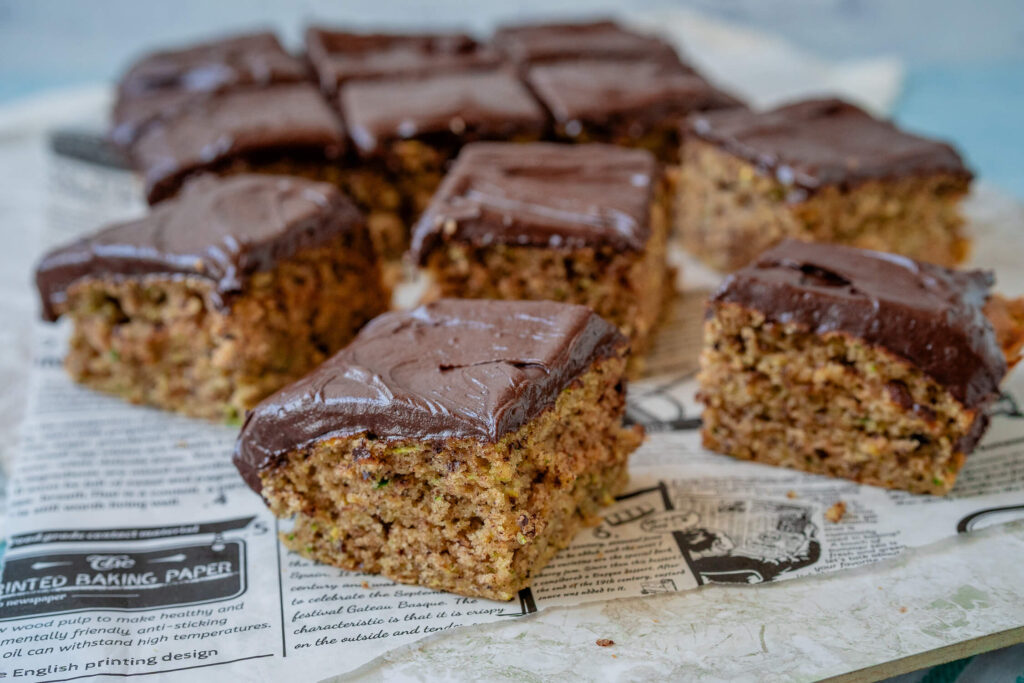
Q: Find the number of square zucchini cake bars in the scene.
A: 11